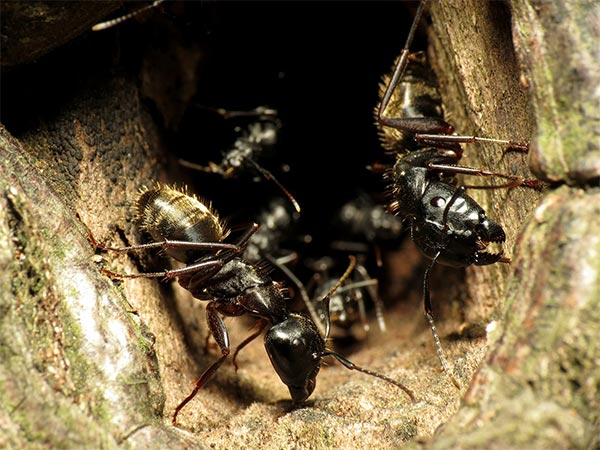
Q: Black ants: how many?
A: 6